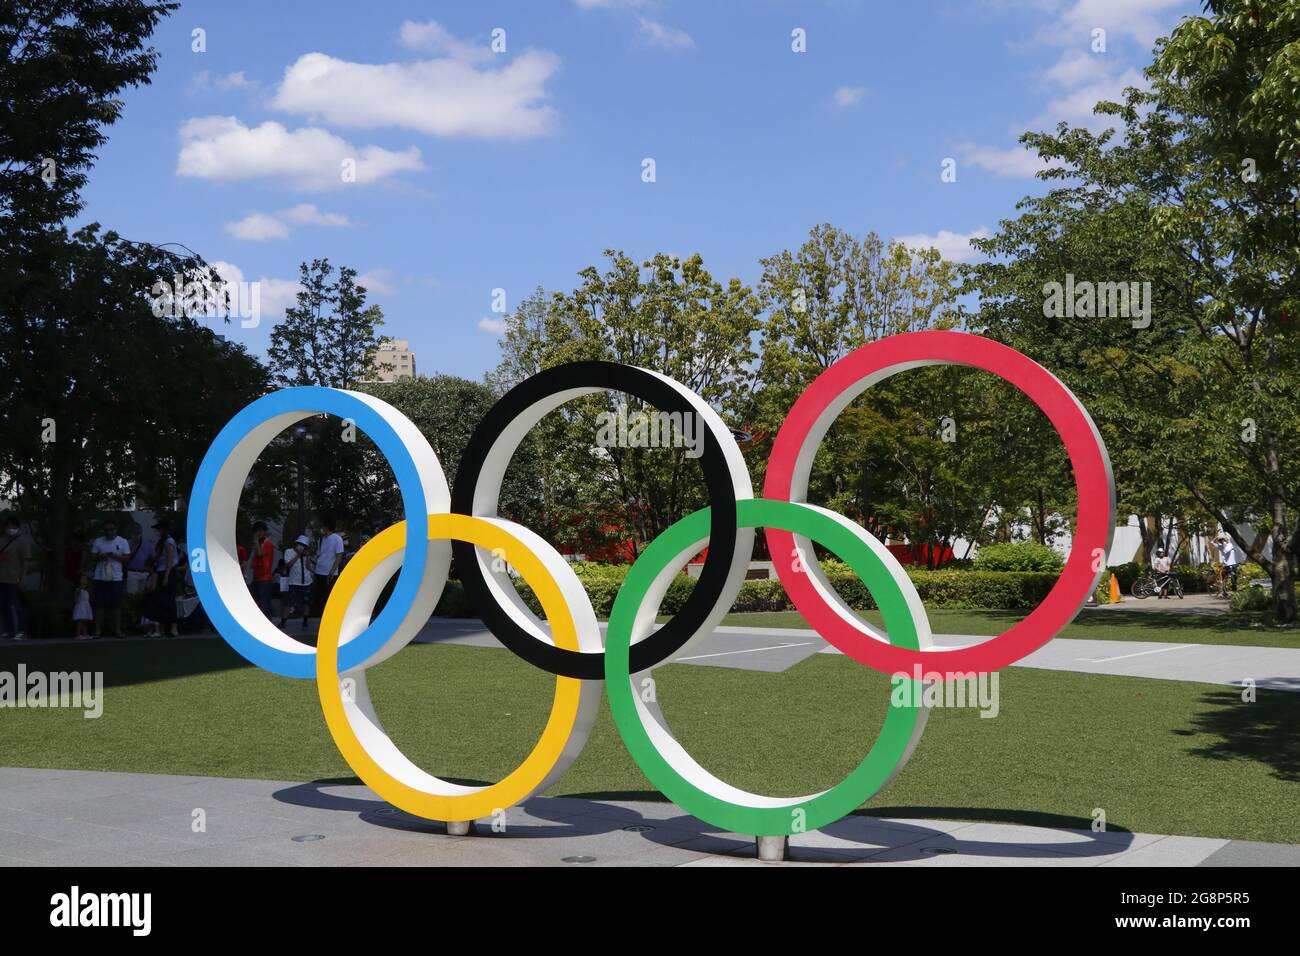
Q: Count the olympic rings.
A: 5